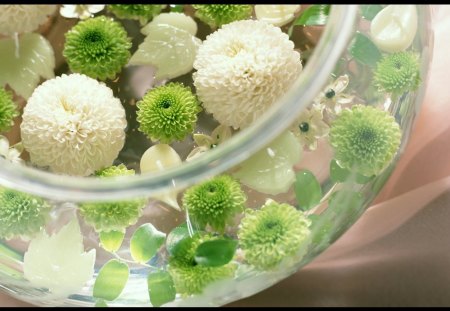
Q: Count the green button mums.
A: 12